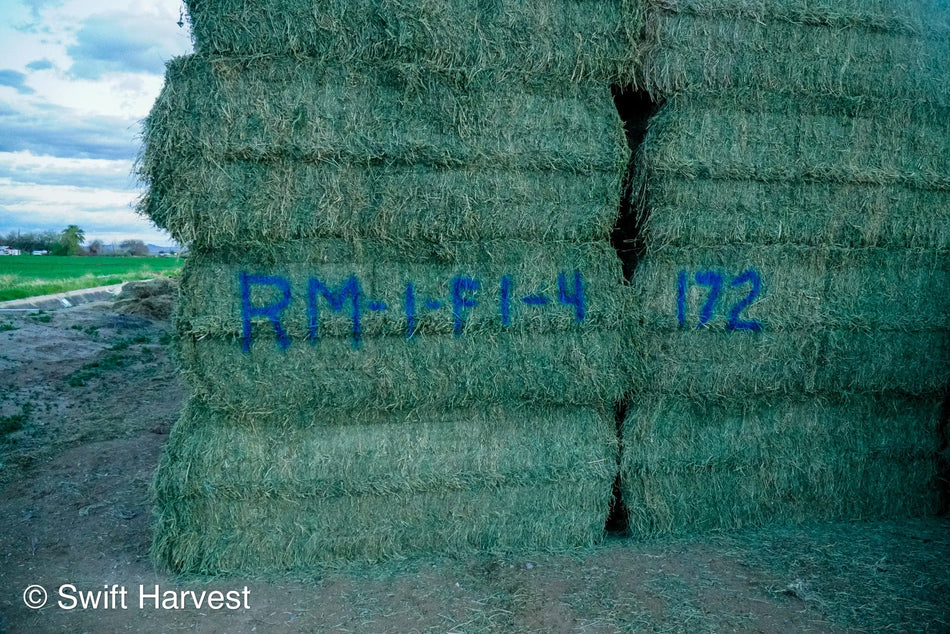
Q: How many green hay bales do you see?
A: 8